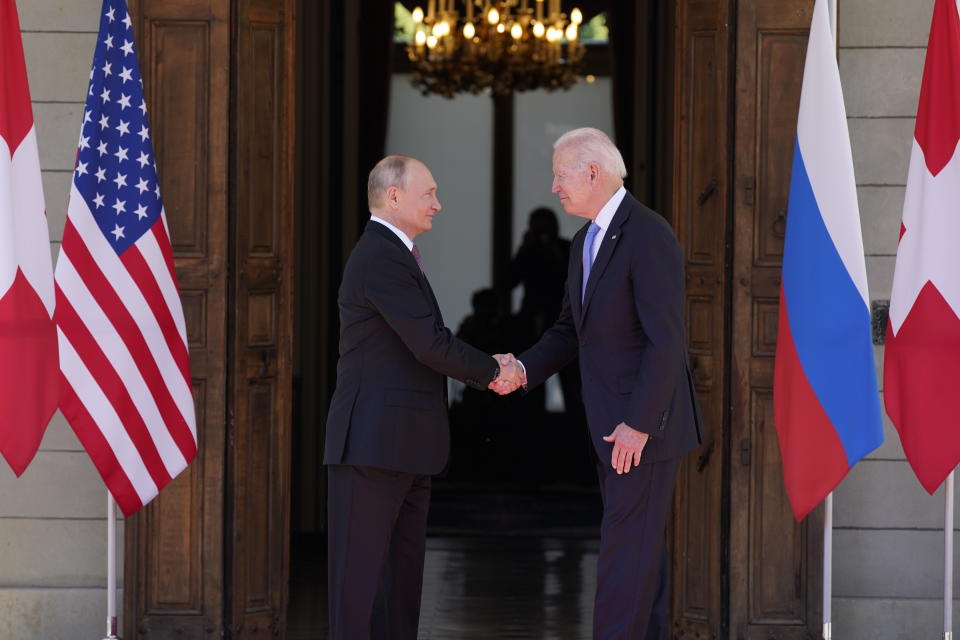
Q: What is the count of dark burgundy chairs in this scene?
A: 0